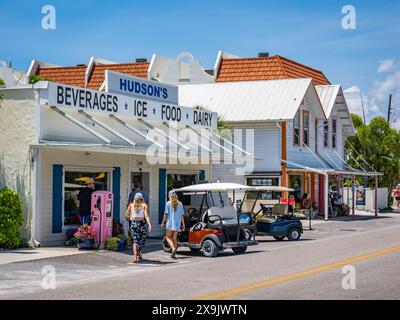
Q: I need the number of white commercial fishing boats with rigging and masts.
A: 0